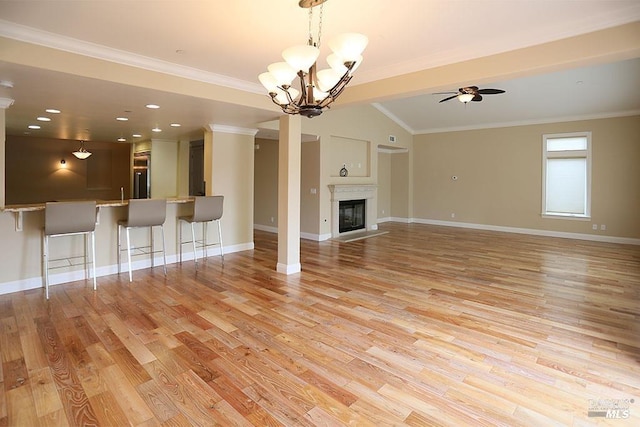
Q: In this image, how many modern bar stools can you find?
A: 3